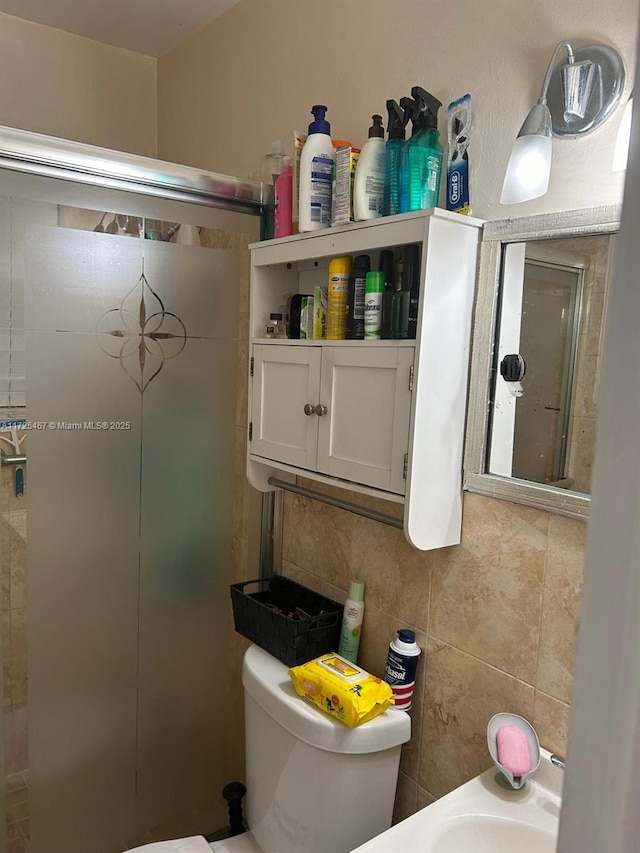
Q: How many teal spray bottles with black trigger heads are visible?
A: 3